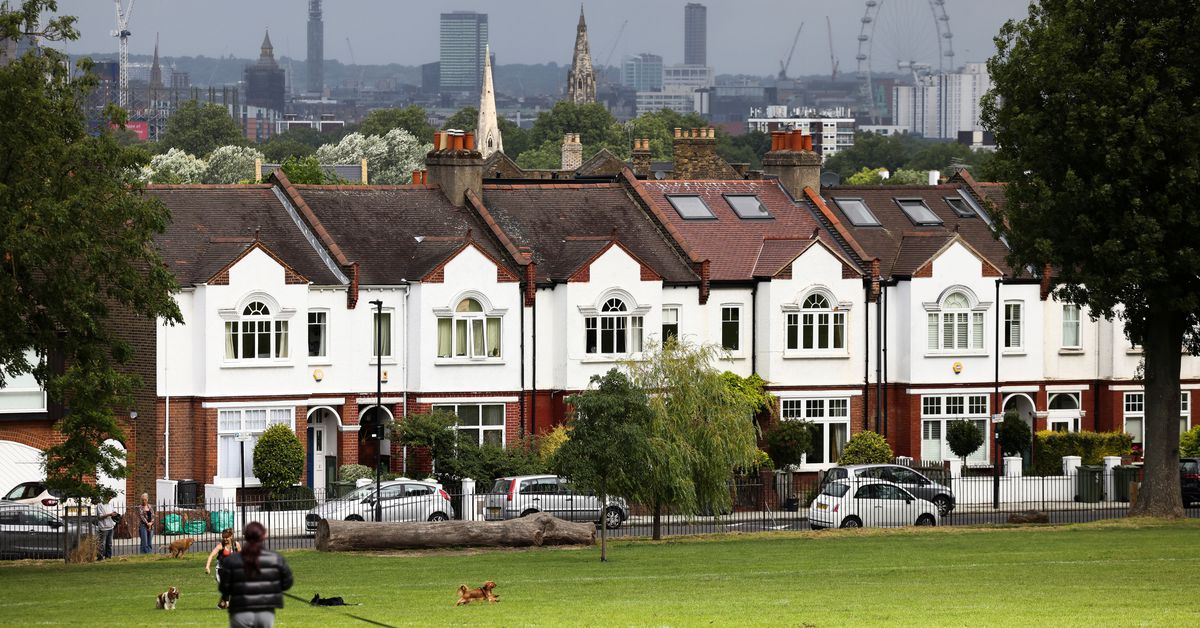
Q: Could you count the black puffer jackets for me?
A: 1